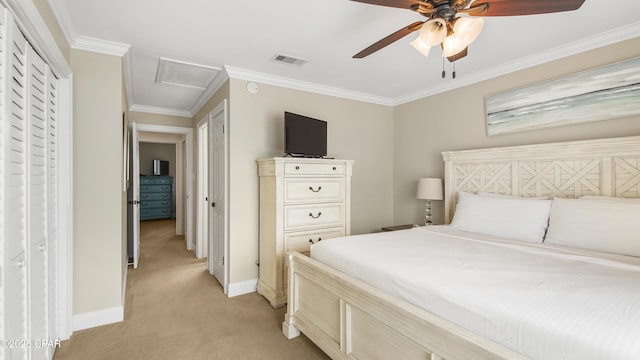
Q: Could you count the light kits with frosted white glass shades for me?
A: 1